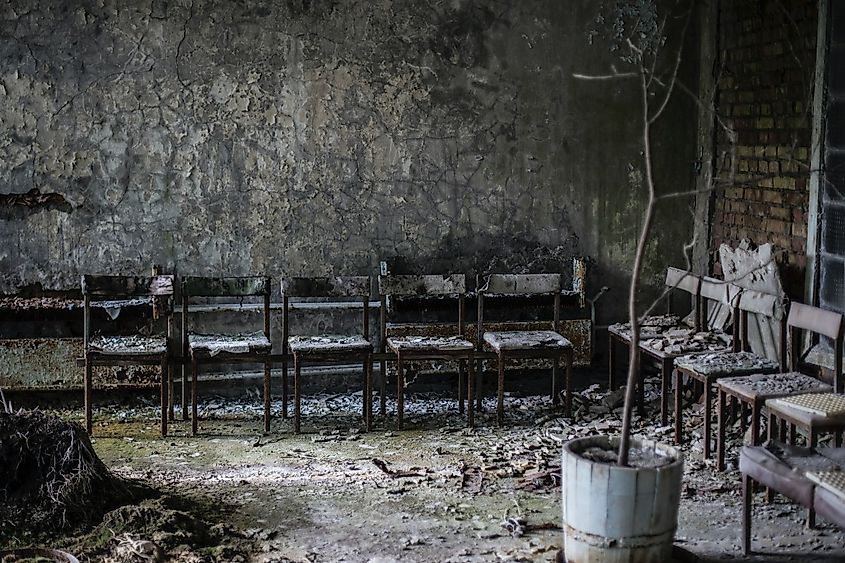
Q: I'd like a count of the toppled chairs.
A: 0